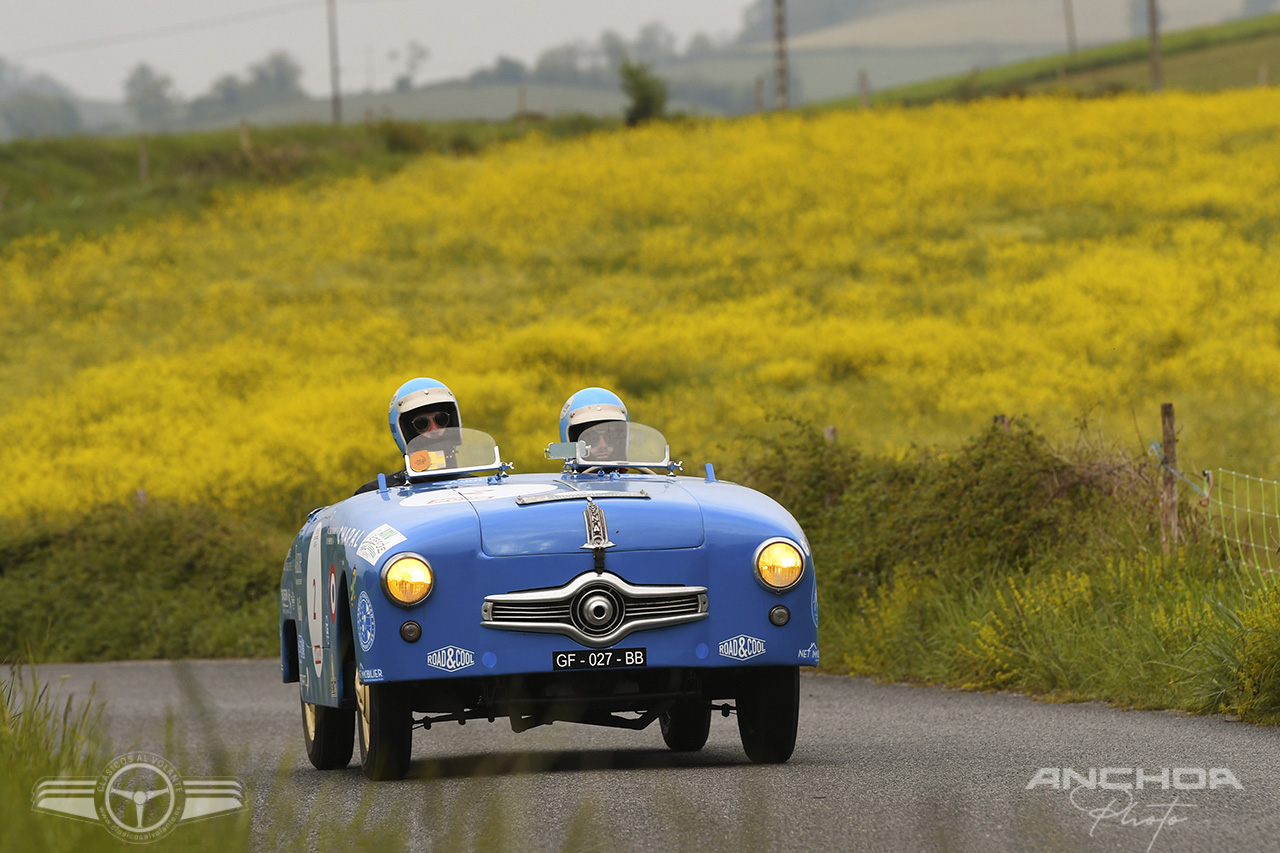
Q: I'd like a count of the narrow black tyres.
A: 4